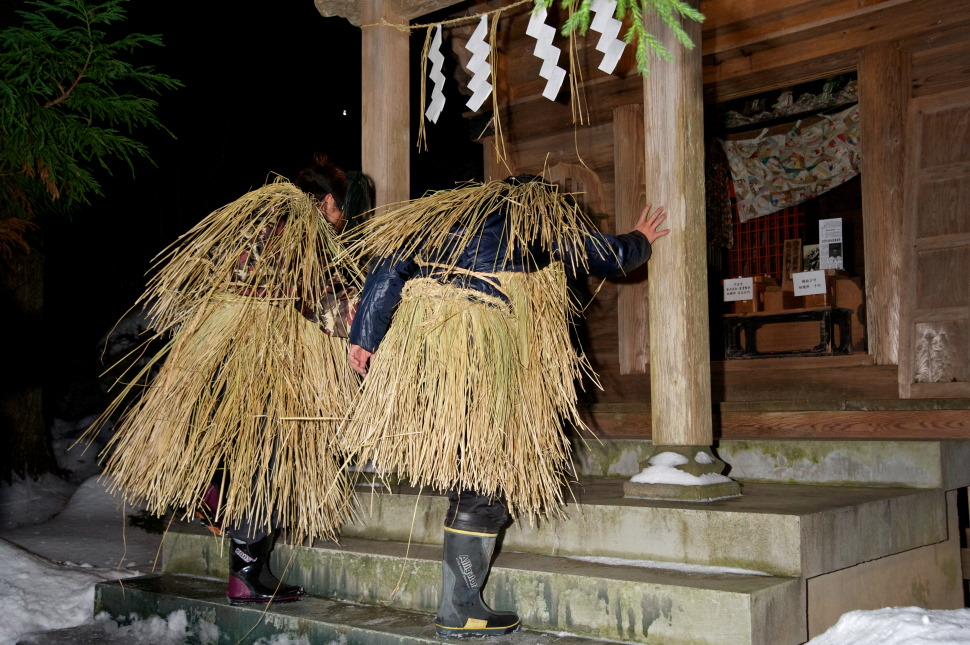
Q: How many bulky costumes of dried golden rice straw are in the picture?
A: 2